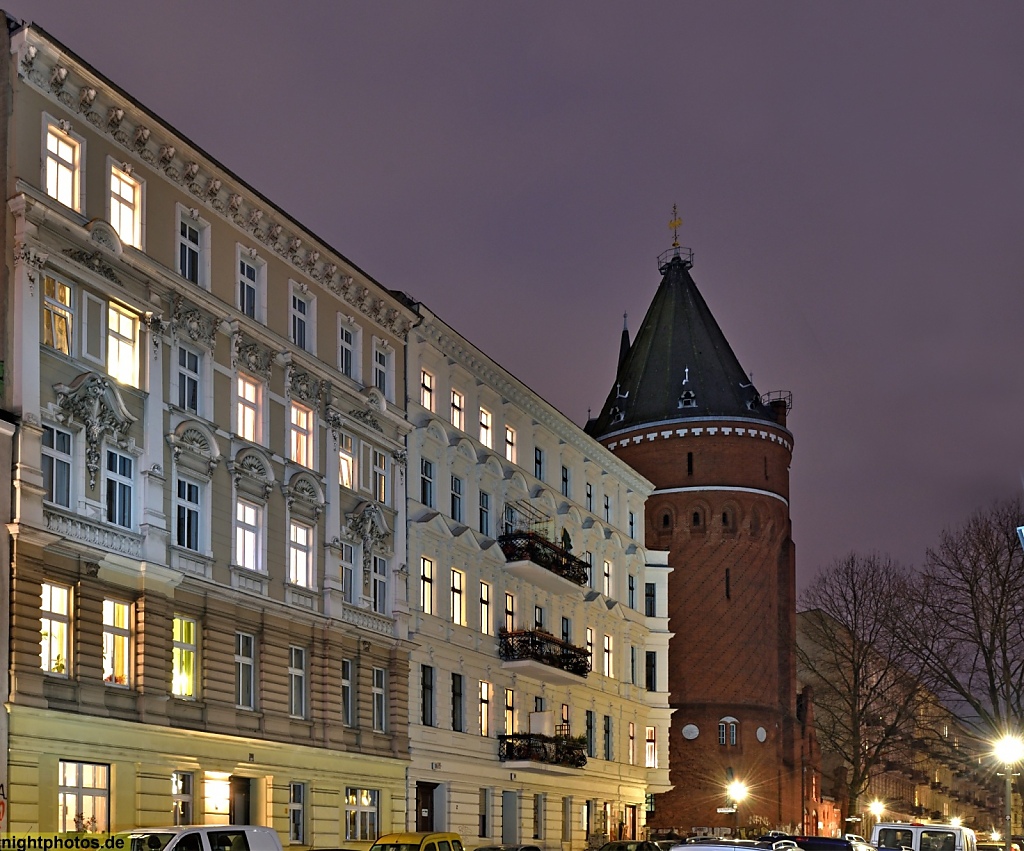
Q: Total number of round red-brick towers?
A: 1